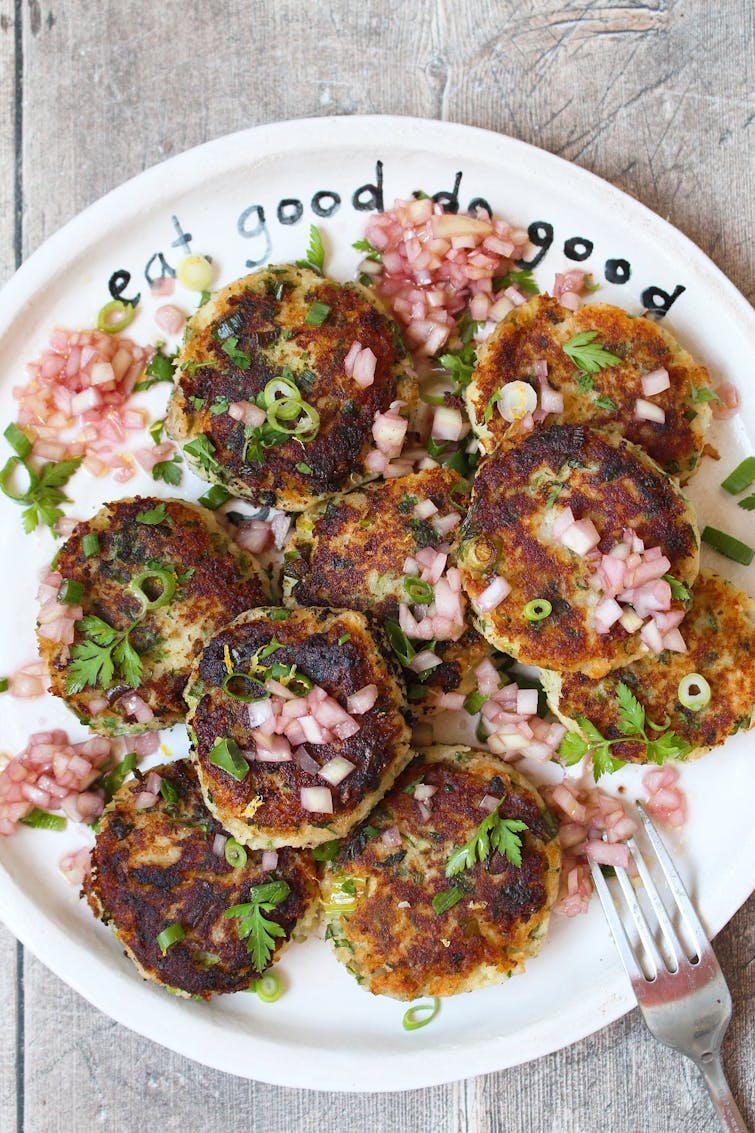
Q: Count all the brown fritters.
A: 9